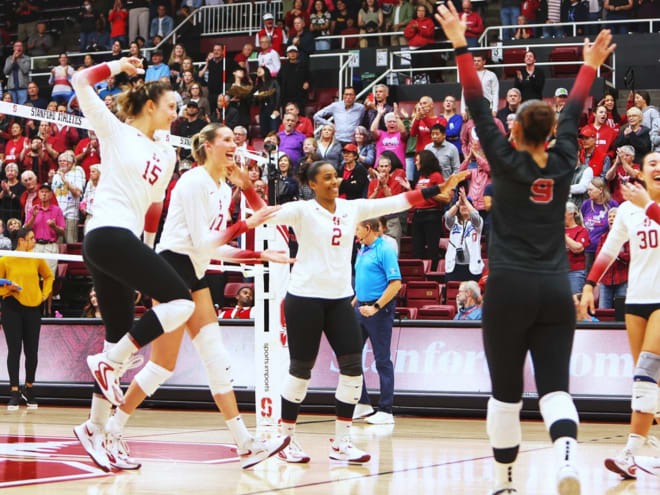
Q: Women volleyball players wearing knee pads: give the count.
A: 5